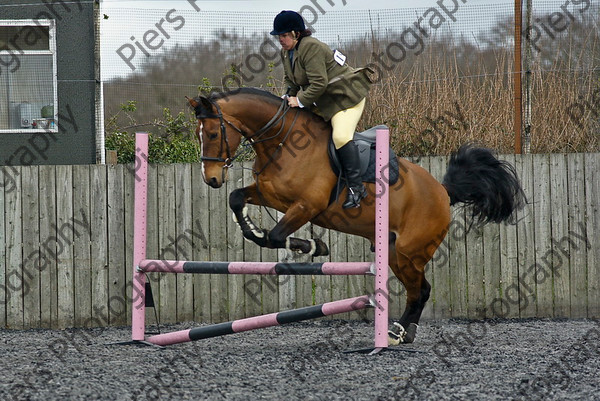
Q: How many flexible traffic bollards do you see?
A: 0